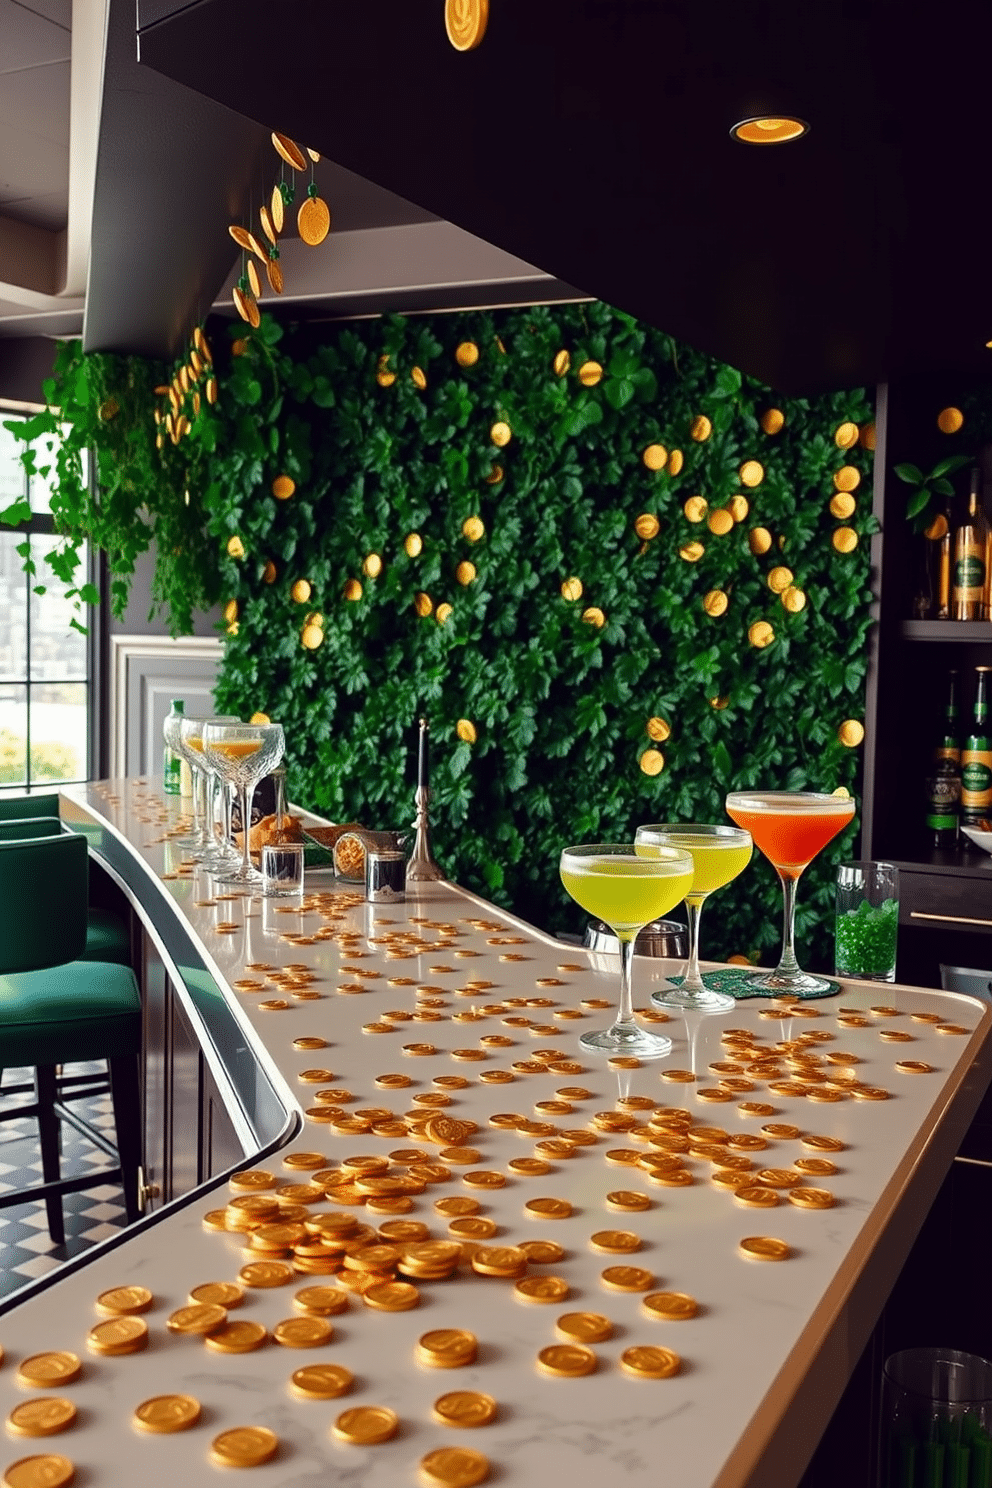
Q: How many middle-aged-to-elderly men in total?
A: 0